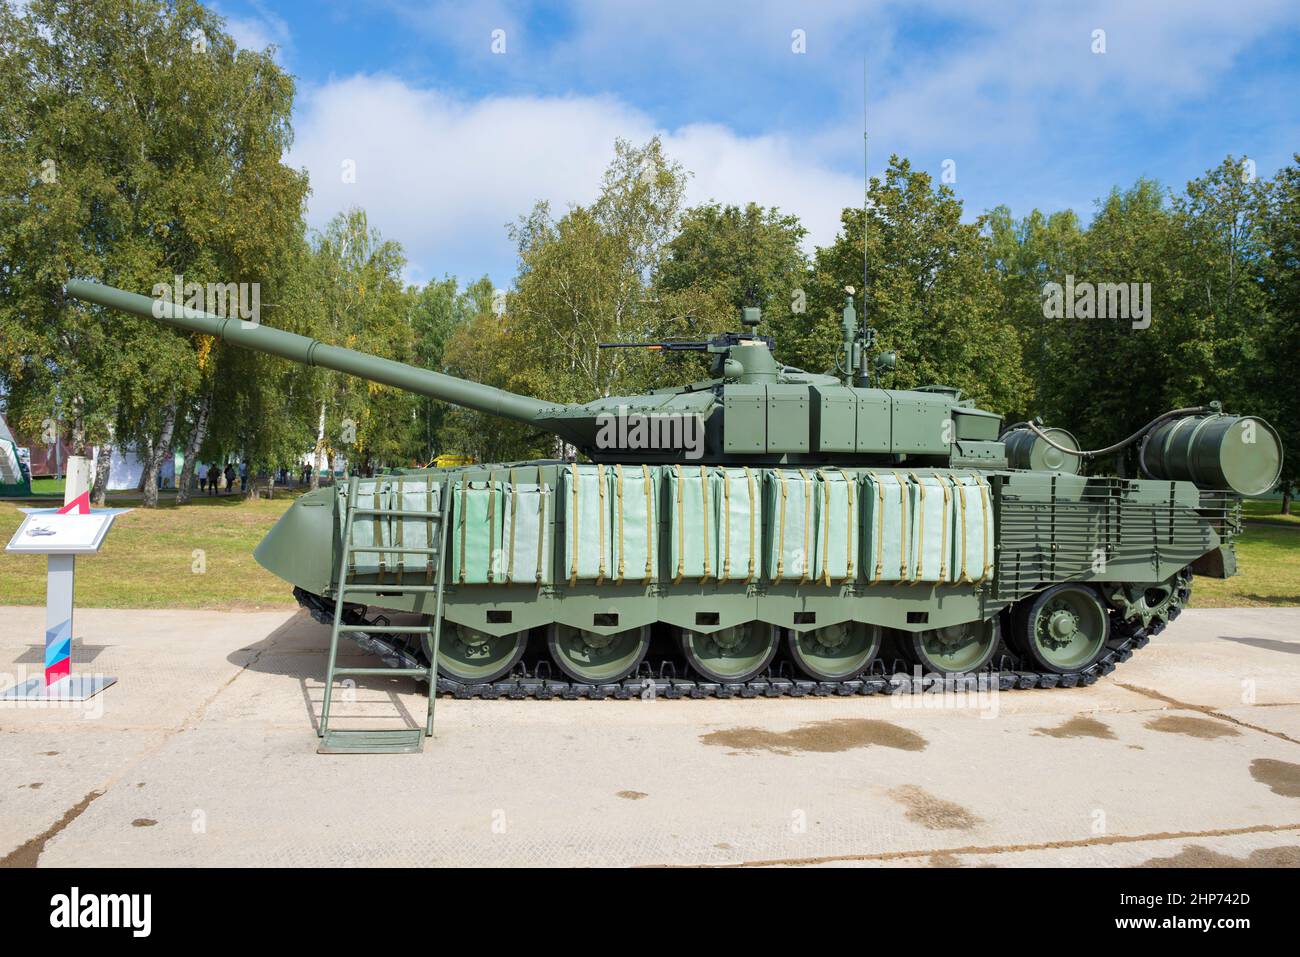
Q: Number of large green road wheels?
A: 6